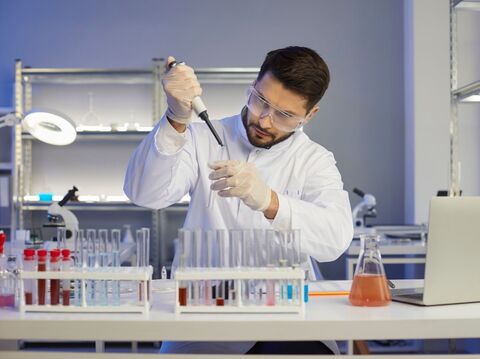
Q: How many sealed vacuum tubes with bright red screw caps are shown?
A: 4